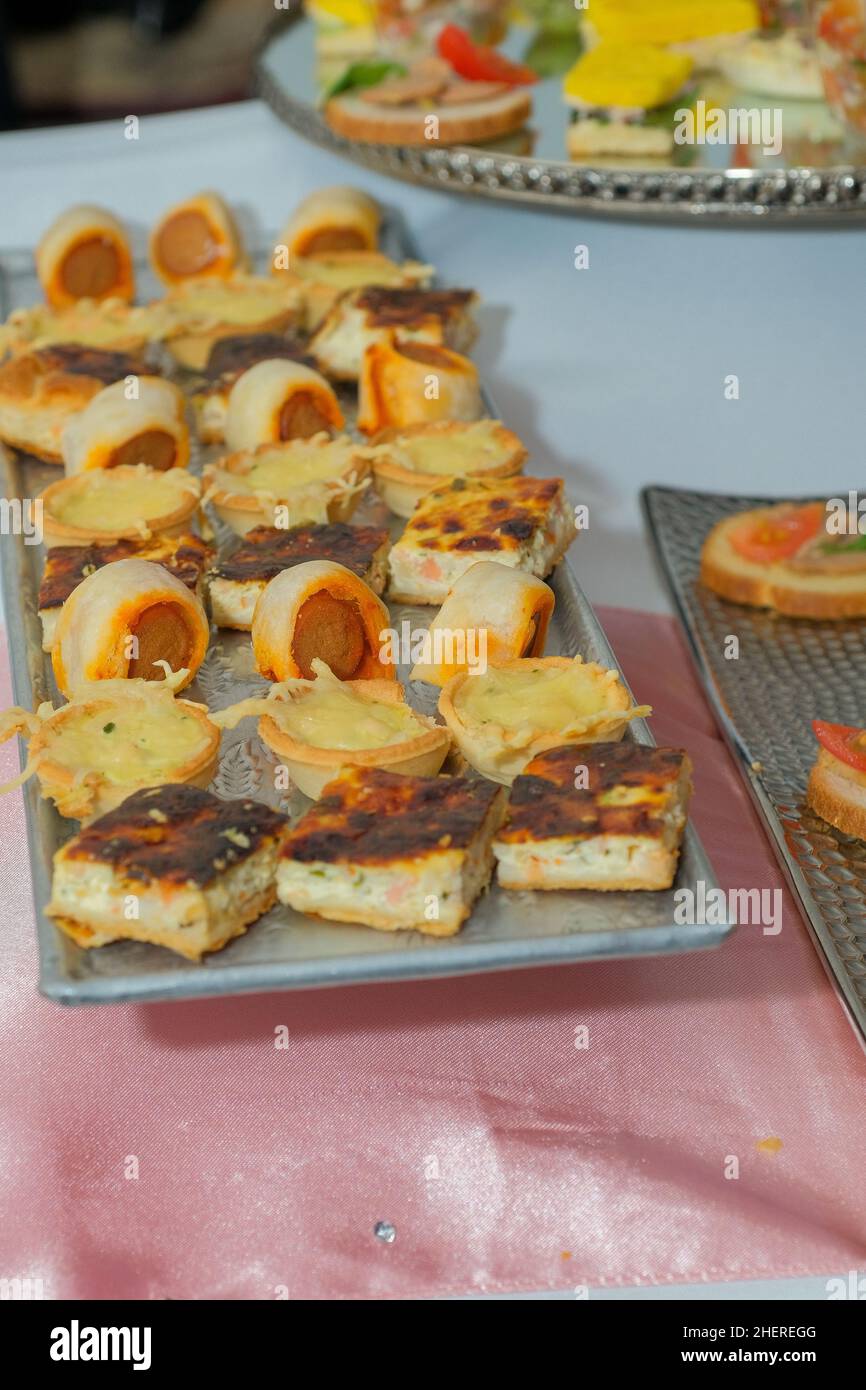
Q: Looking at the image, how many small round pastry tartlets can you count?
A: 9